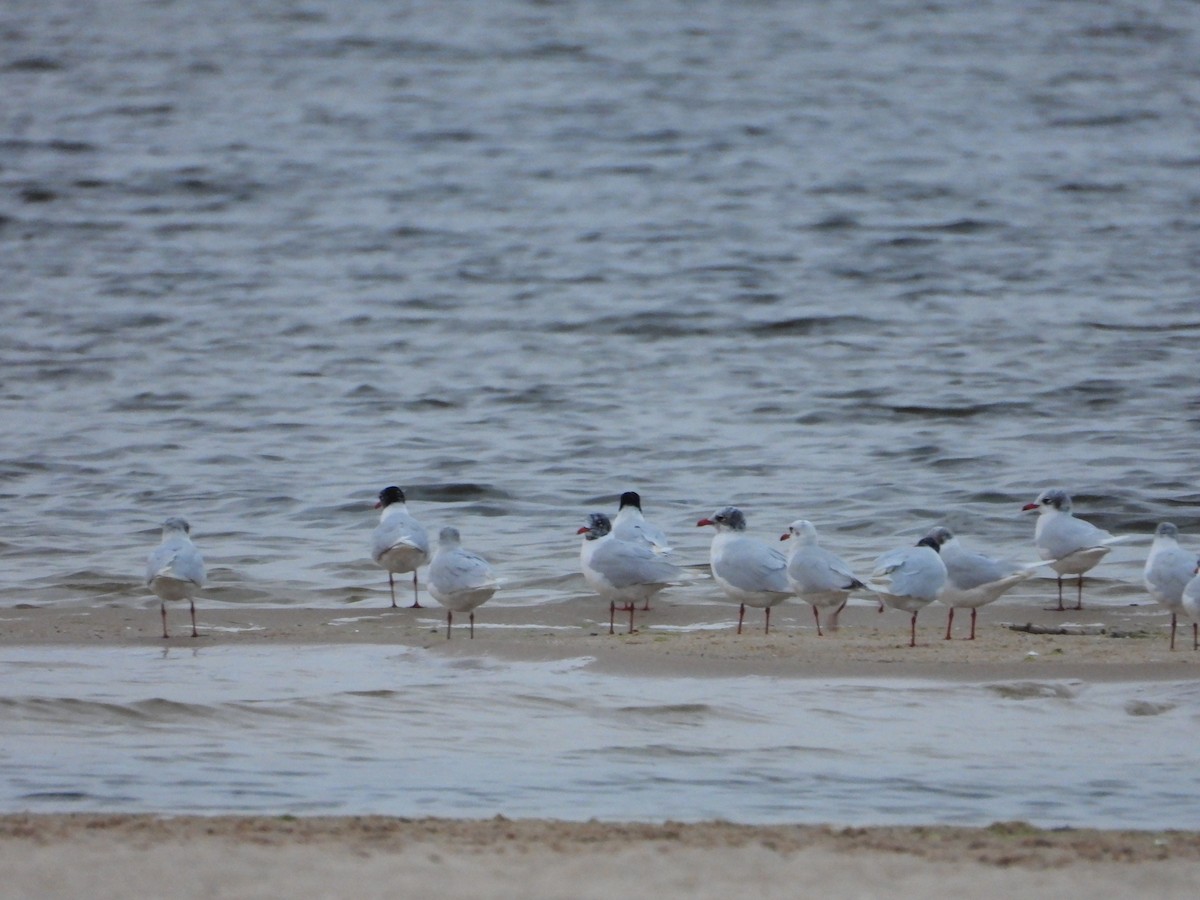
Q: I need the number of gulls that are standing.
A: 12